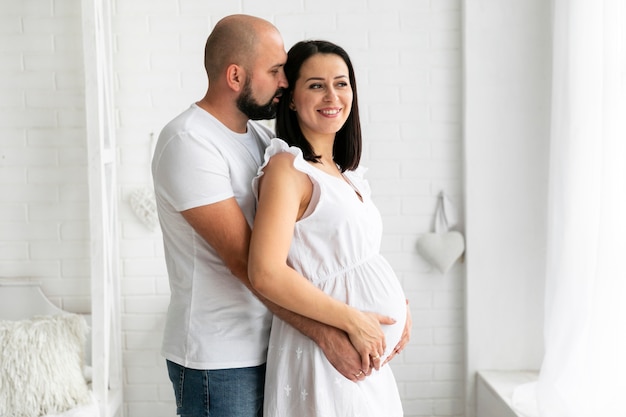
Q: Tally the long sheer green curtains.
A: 0